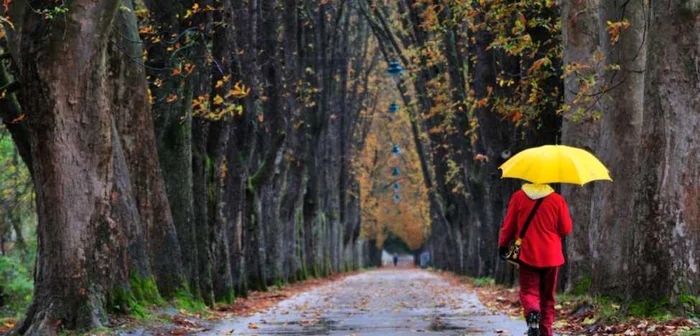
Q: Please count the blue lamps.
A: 6